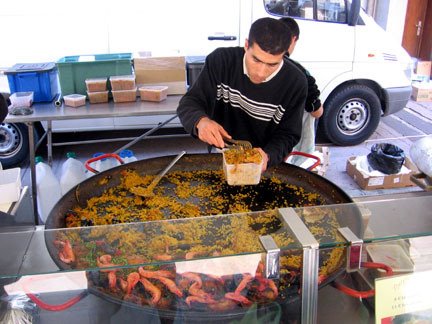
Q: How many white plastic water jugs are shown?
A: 4